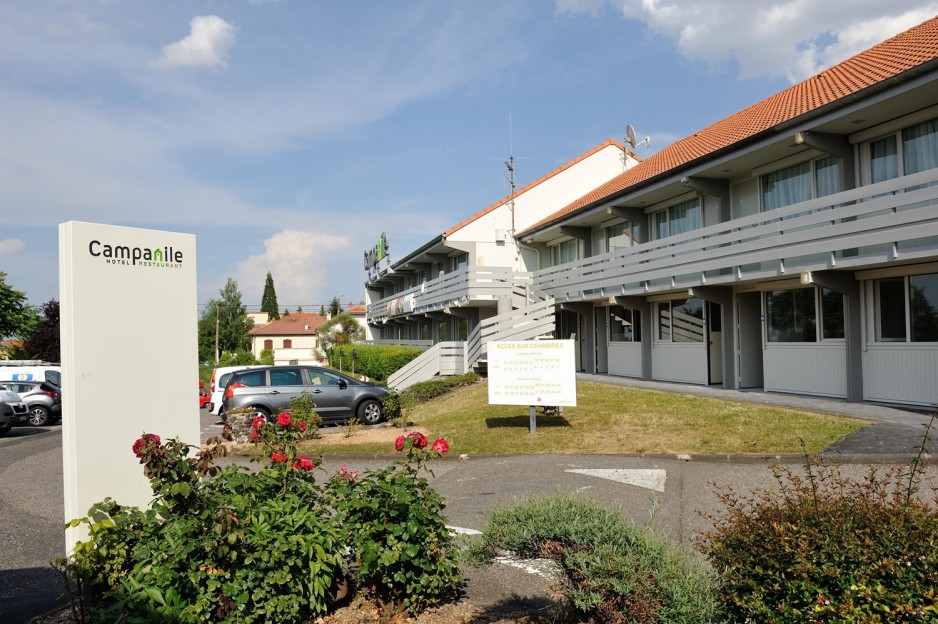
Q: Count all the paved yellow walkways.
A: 0